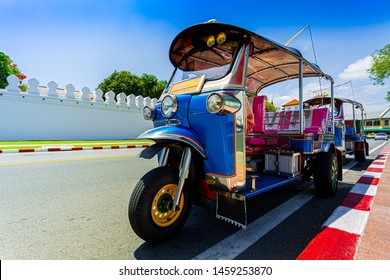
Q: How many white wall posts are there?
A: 12